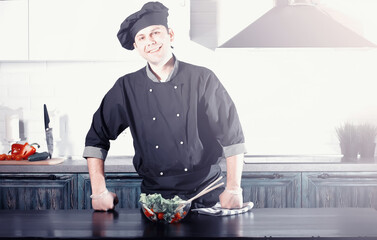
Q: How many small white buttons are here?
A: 8